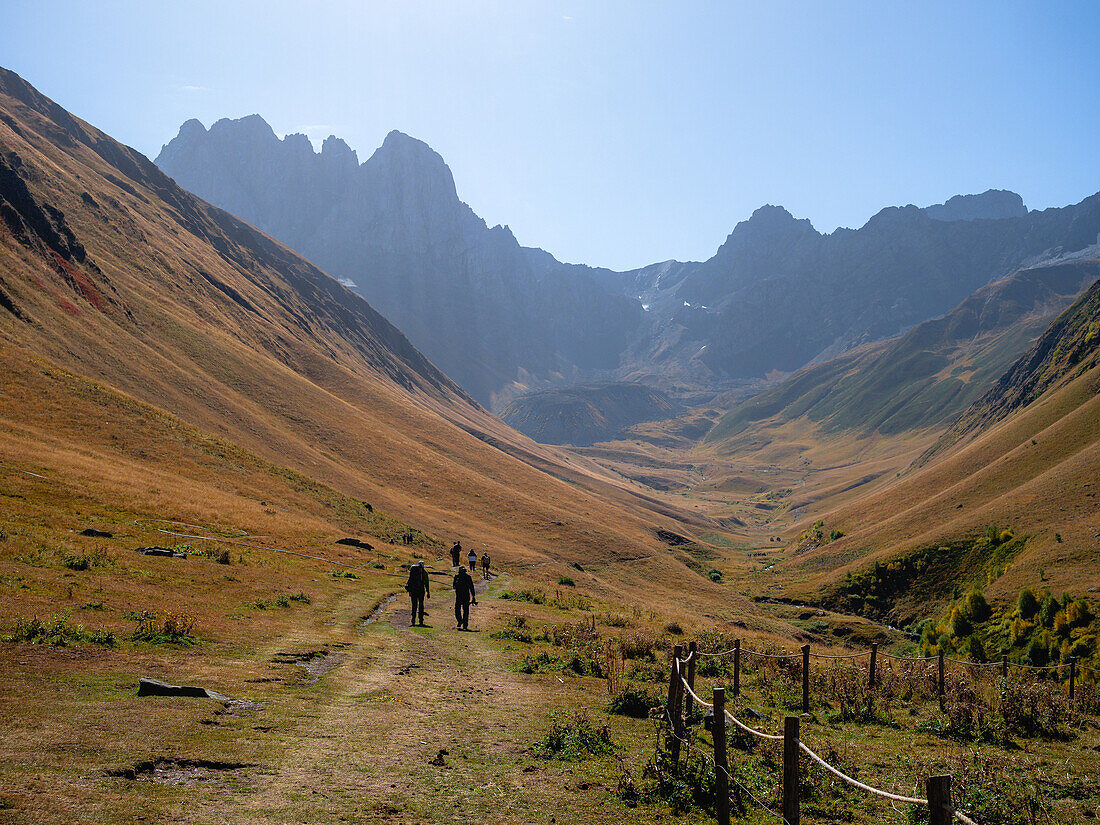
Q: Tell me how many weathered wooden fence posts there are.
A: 11